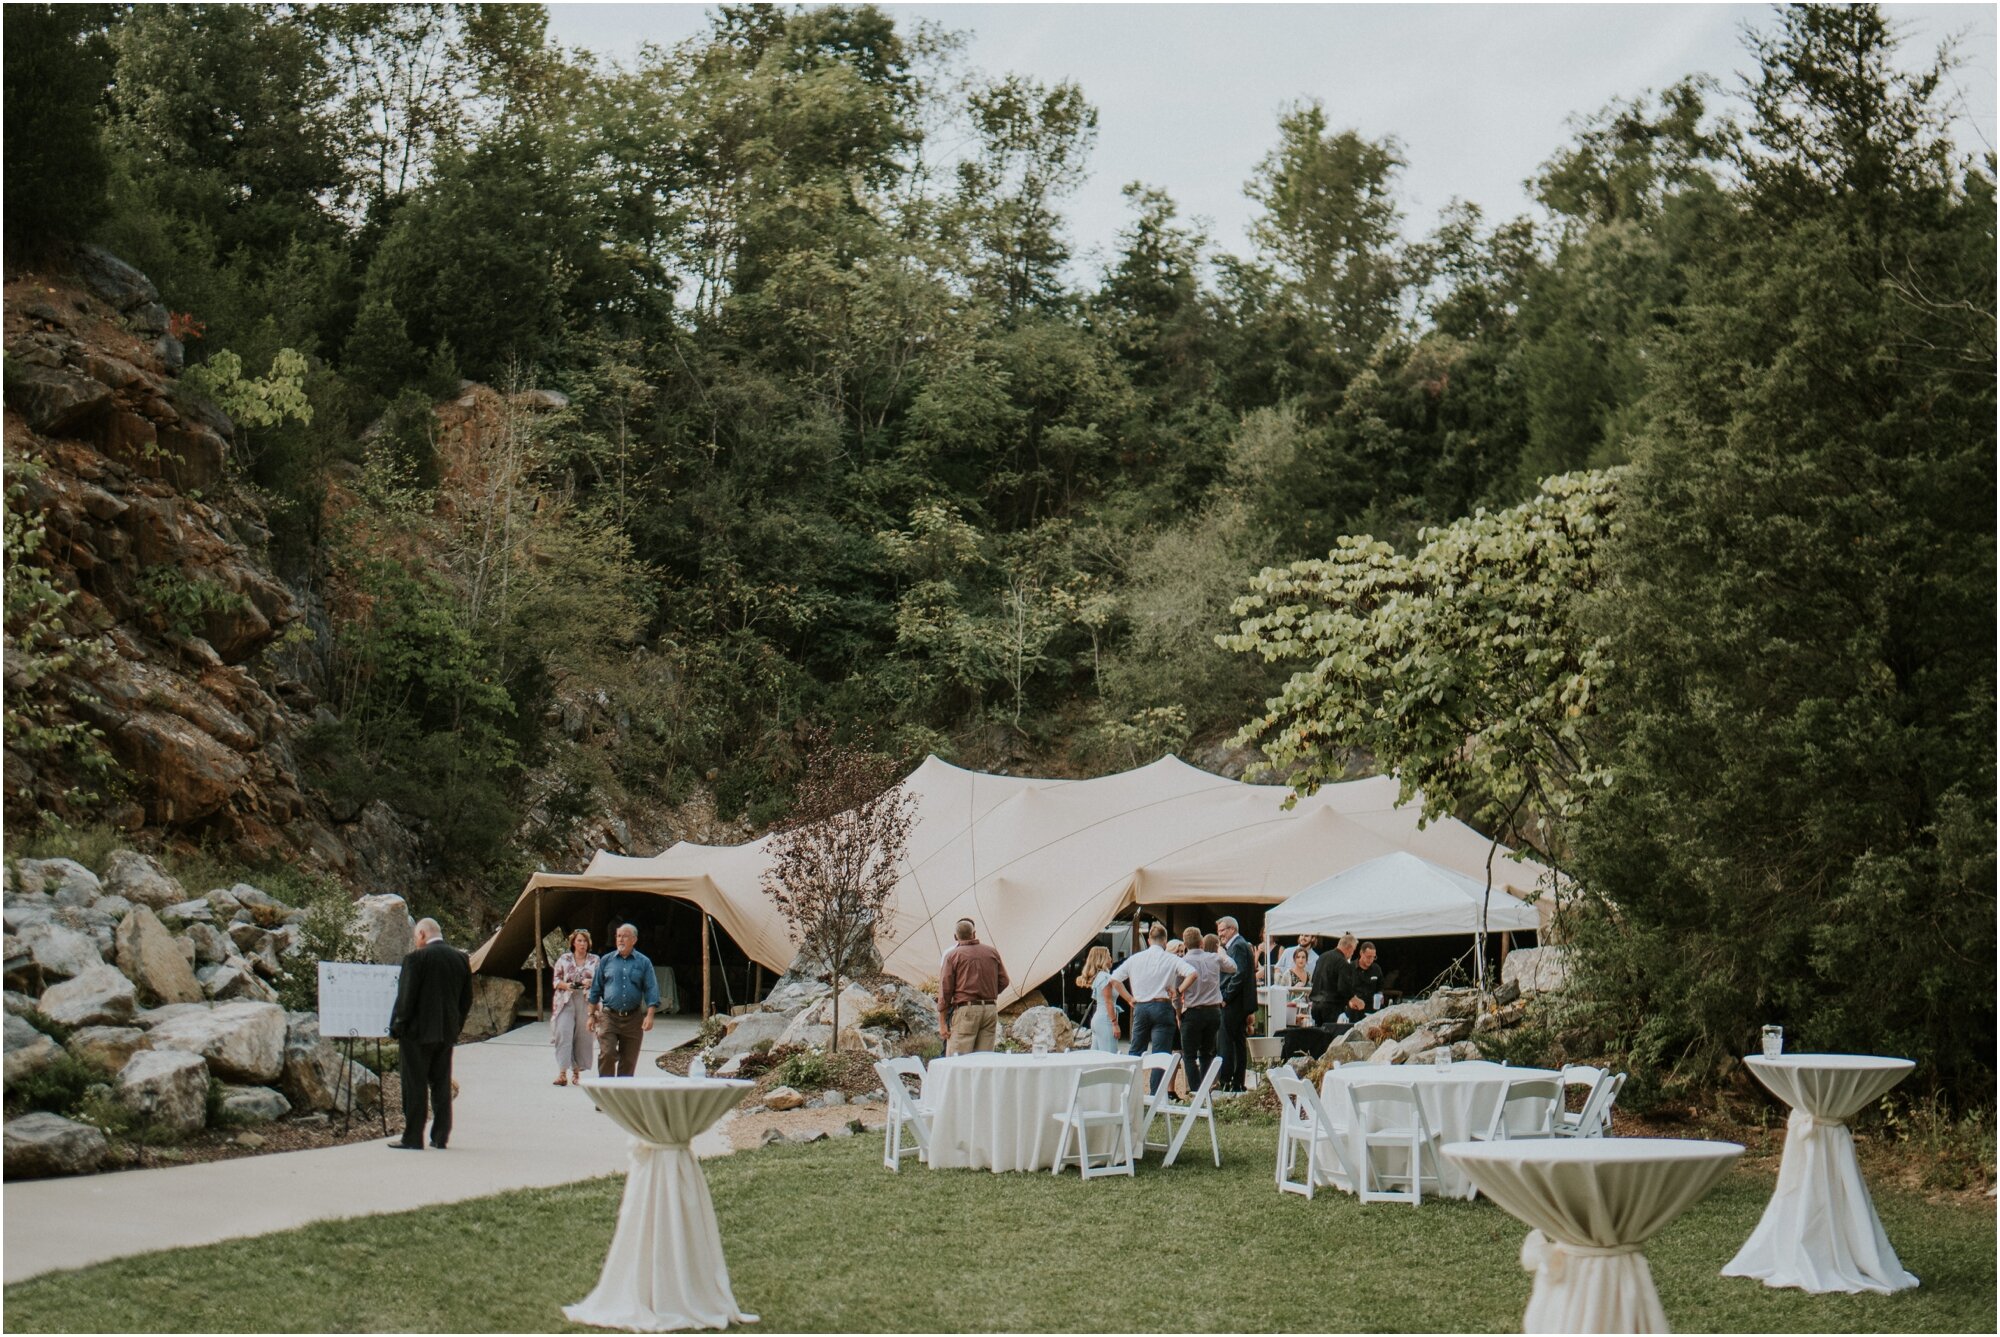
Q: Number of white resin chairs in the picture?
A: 15